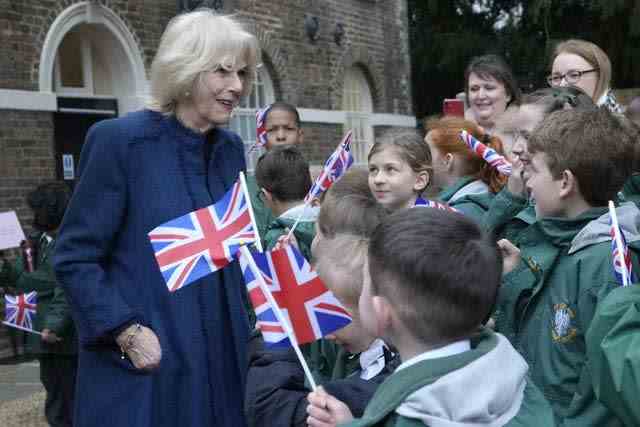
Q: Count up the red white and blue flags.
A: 8